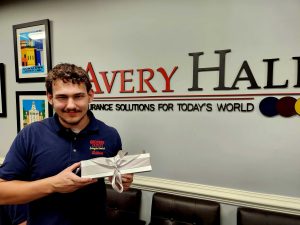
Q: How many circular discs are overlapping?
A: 3